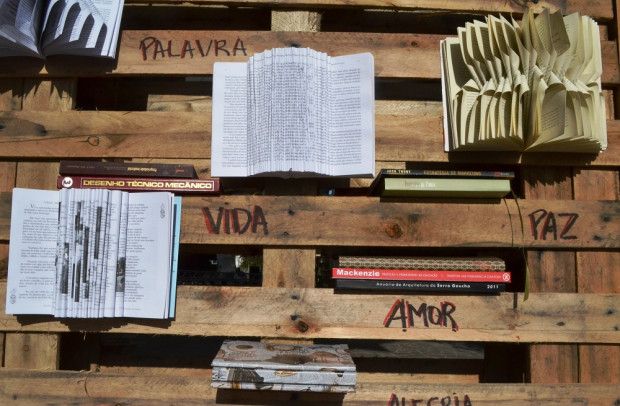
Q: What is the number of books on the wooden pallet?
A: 12